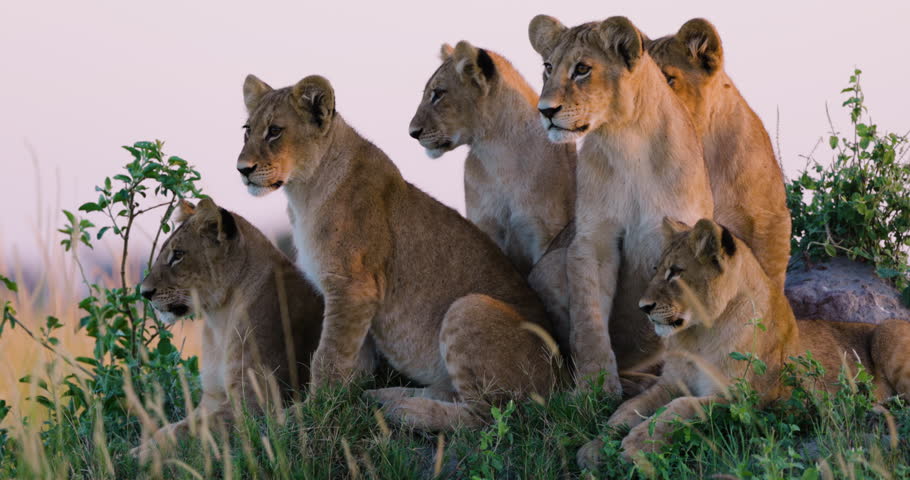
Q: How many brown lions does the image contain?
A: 6